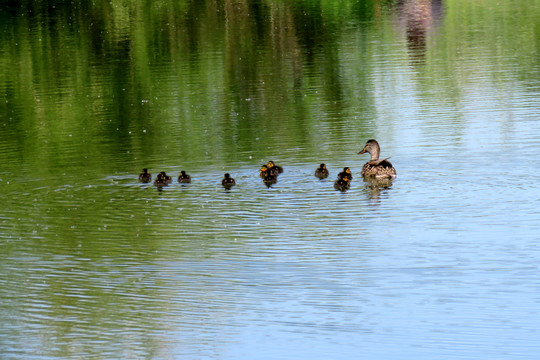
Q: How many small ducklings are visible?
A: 11